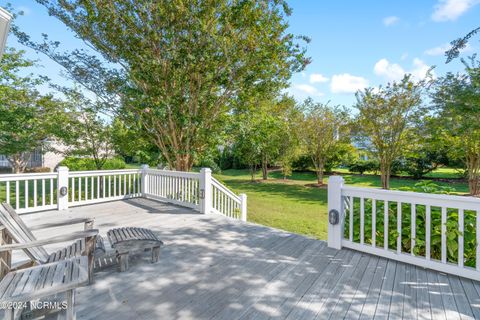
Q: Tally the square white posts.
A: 5